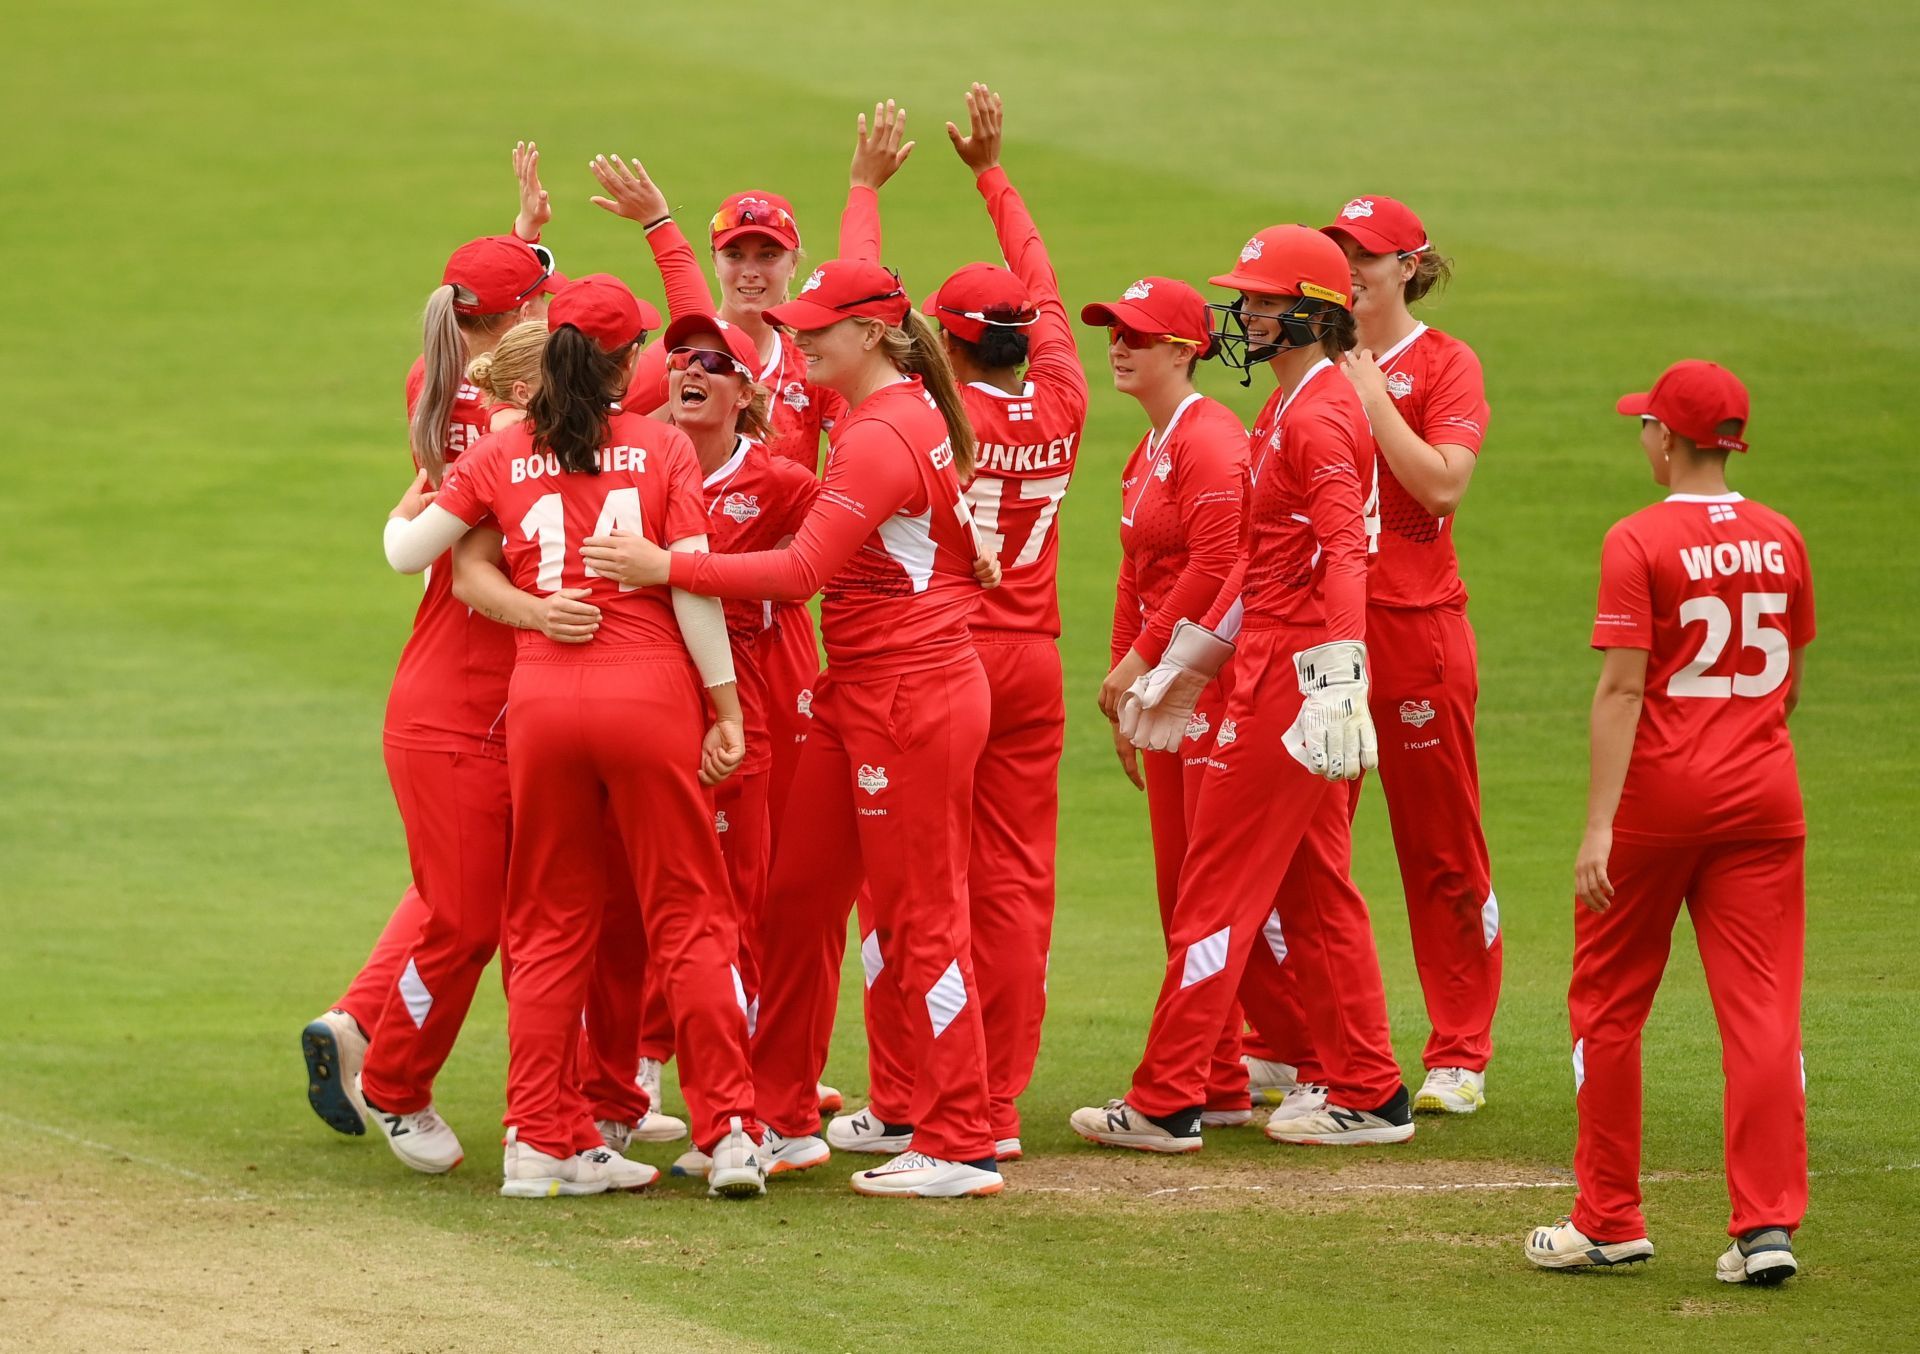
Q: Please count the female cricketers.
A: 11